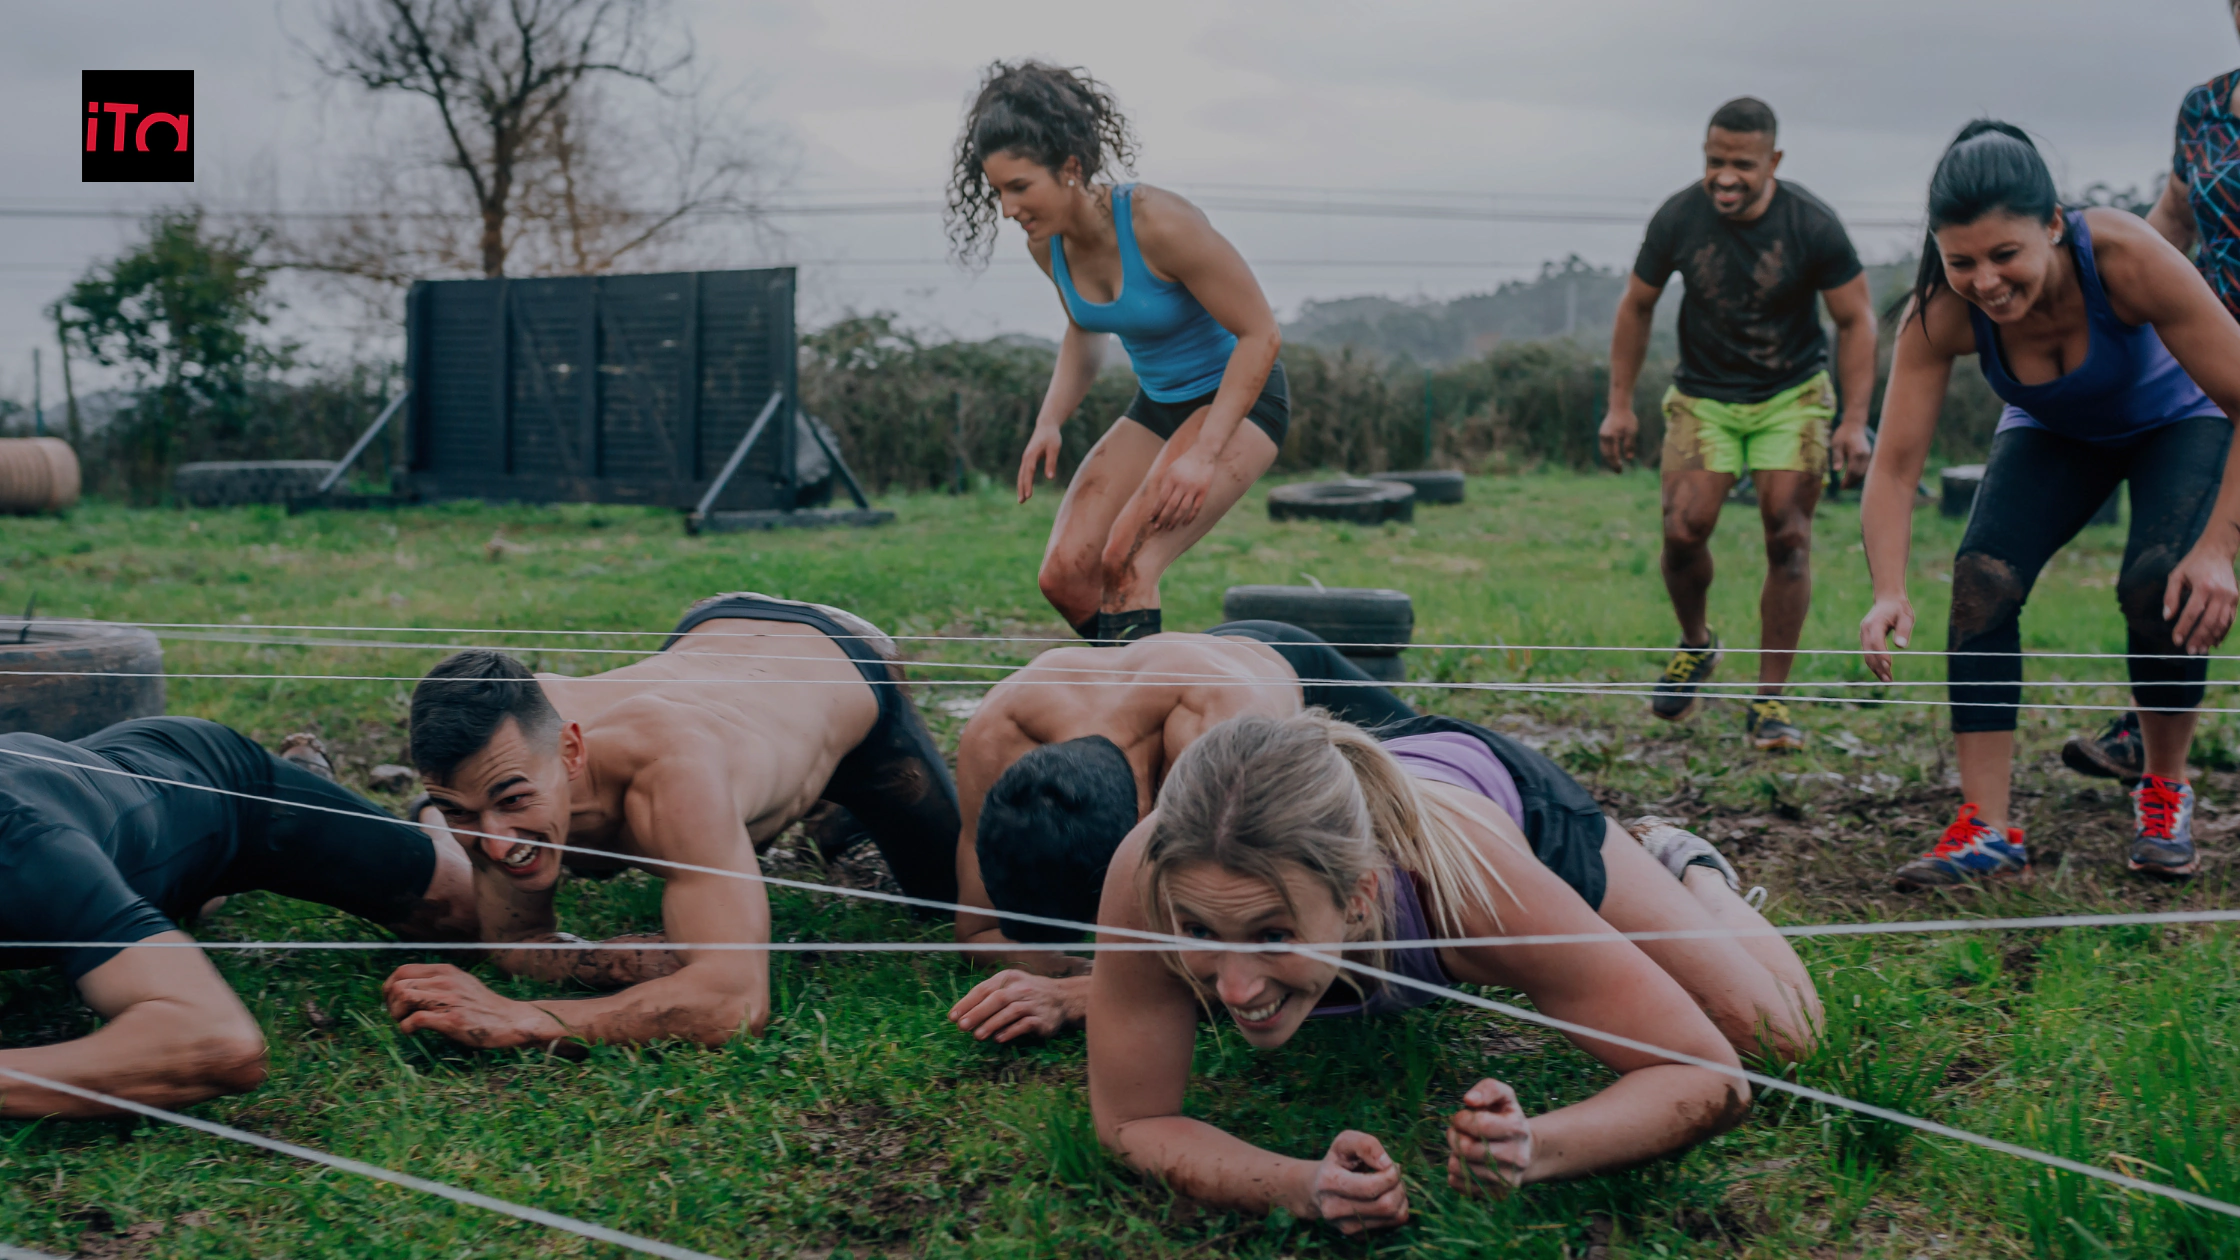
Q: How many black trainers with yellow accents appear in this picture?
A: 2